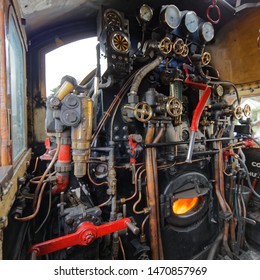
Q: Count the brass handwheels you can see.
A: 8